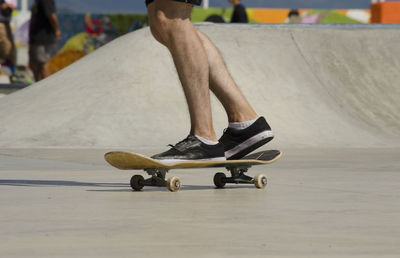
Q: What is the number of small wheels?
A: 4